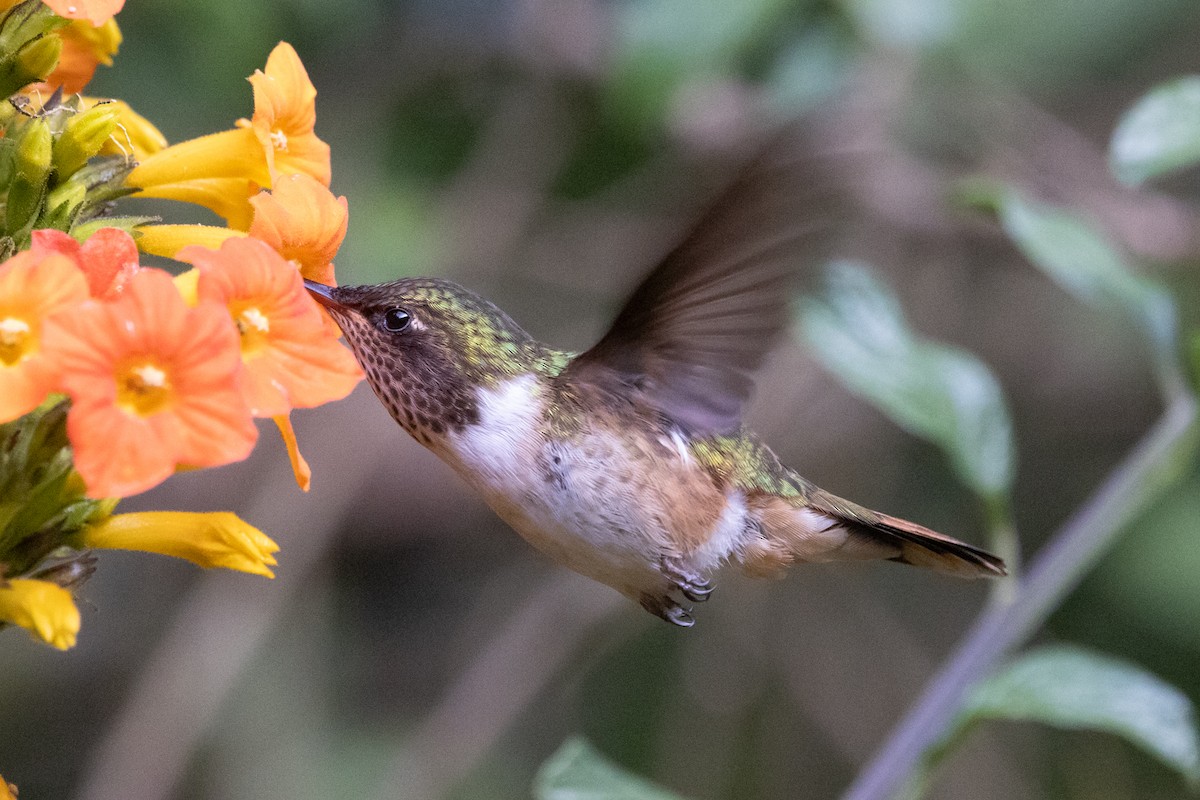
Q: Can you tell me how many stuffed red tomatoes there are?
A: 0